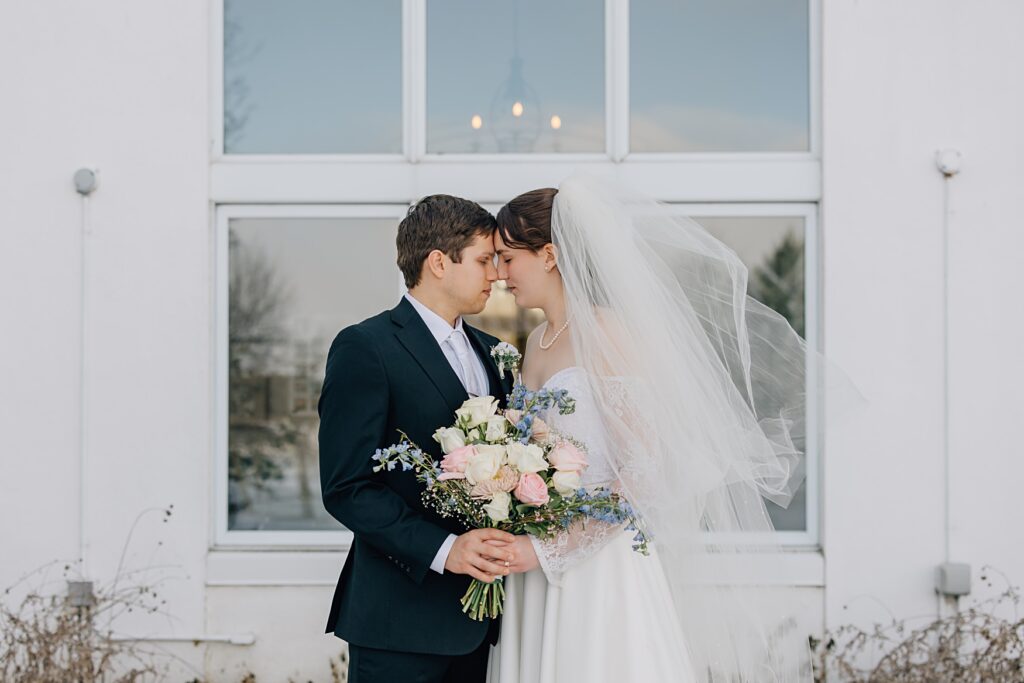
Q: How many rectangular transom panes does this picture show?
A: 3